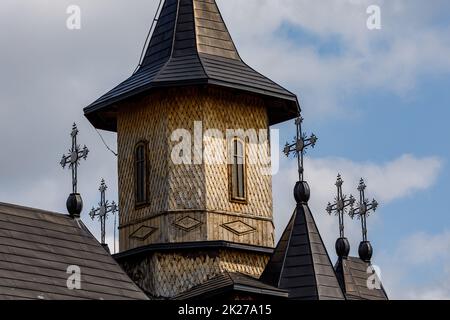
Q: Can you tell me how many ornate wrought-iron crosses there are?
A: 5